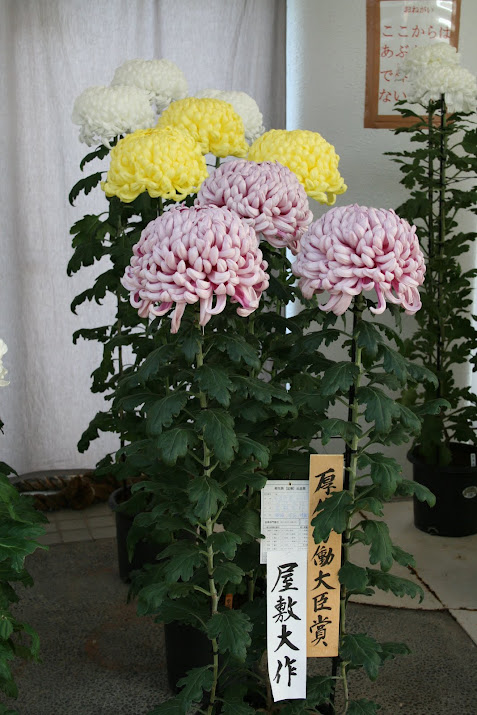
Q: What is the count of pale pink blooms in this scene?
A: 3